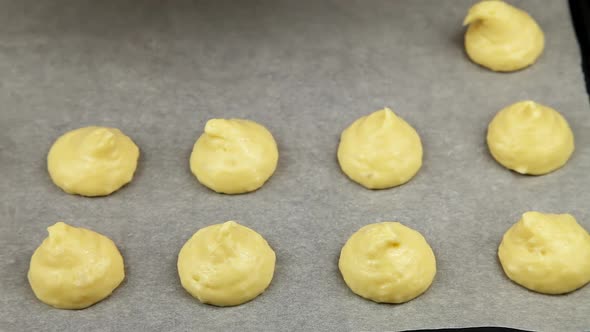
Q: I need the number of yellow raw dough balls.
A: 9